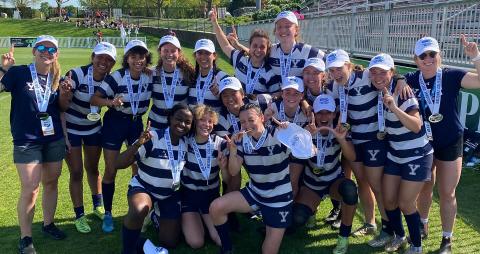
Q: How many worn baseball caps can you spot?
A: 13